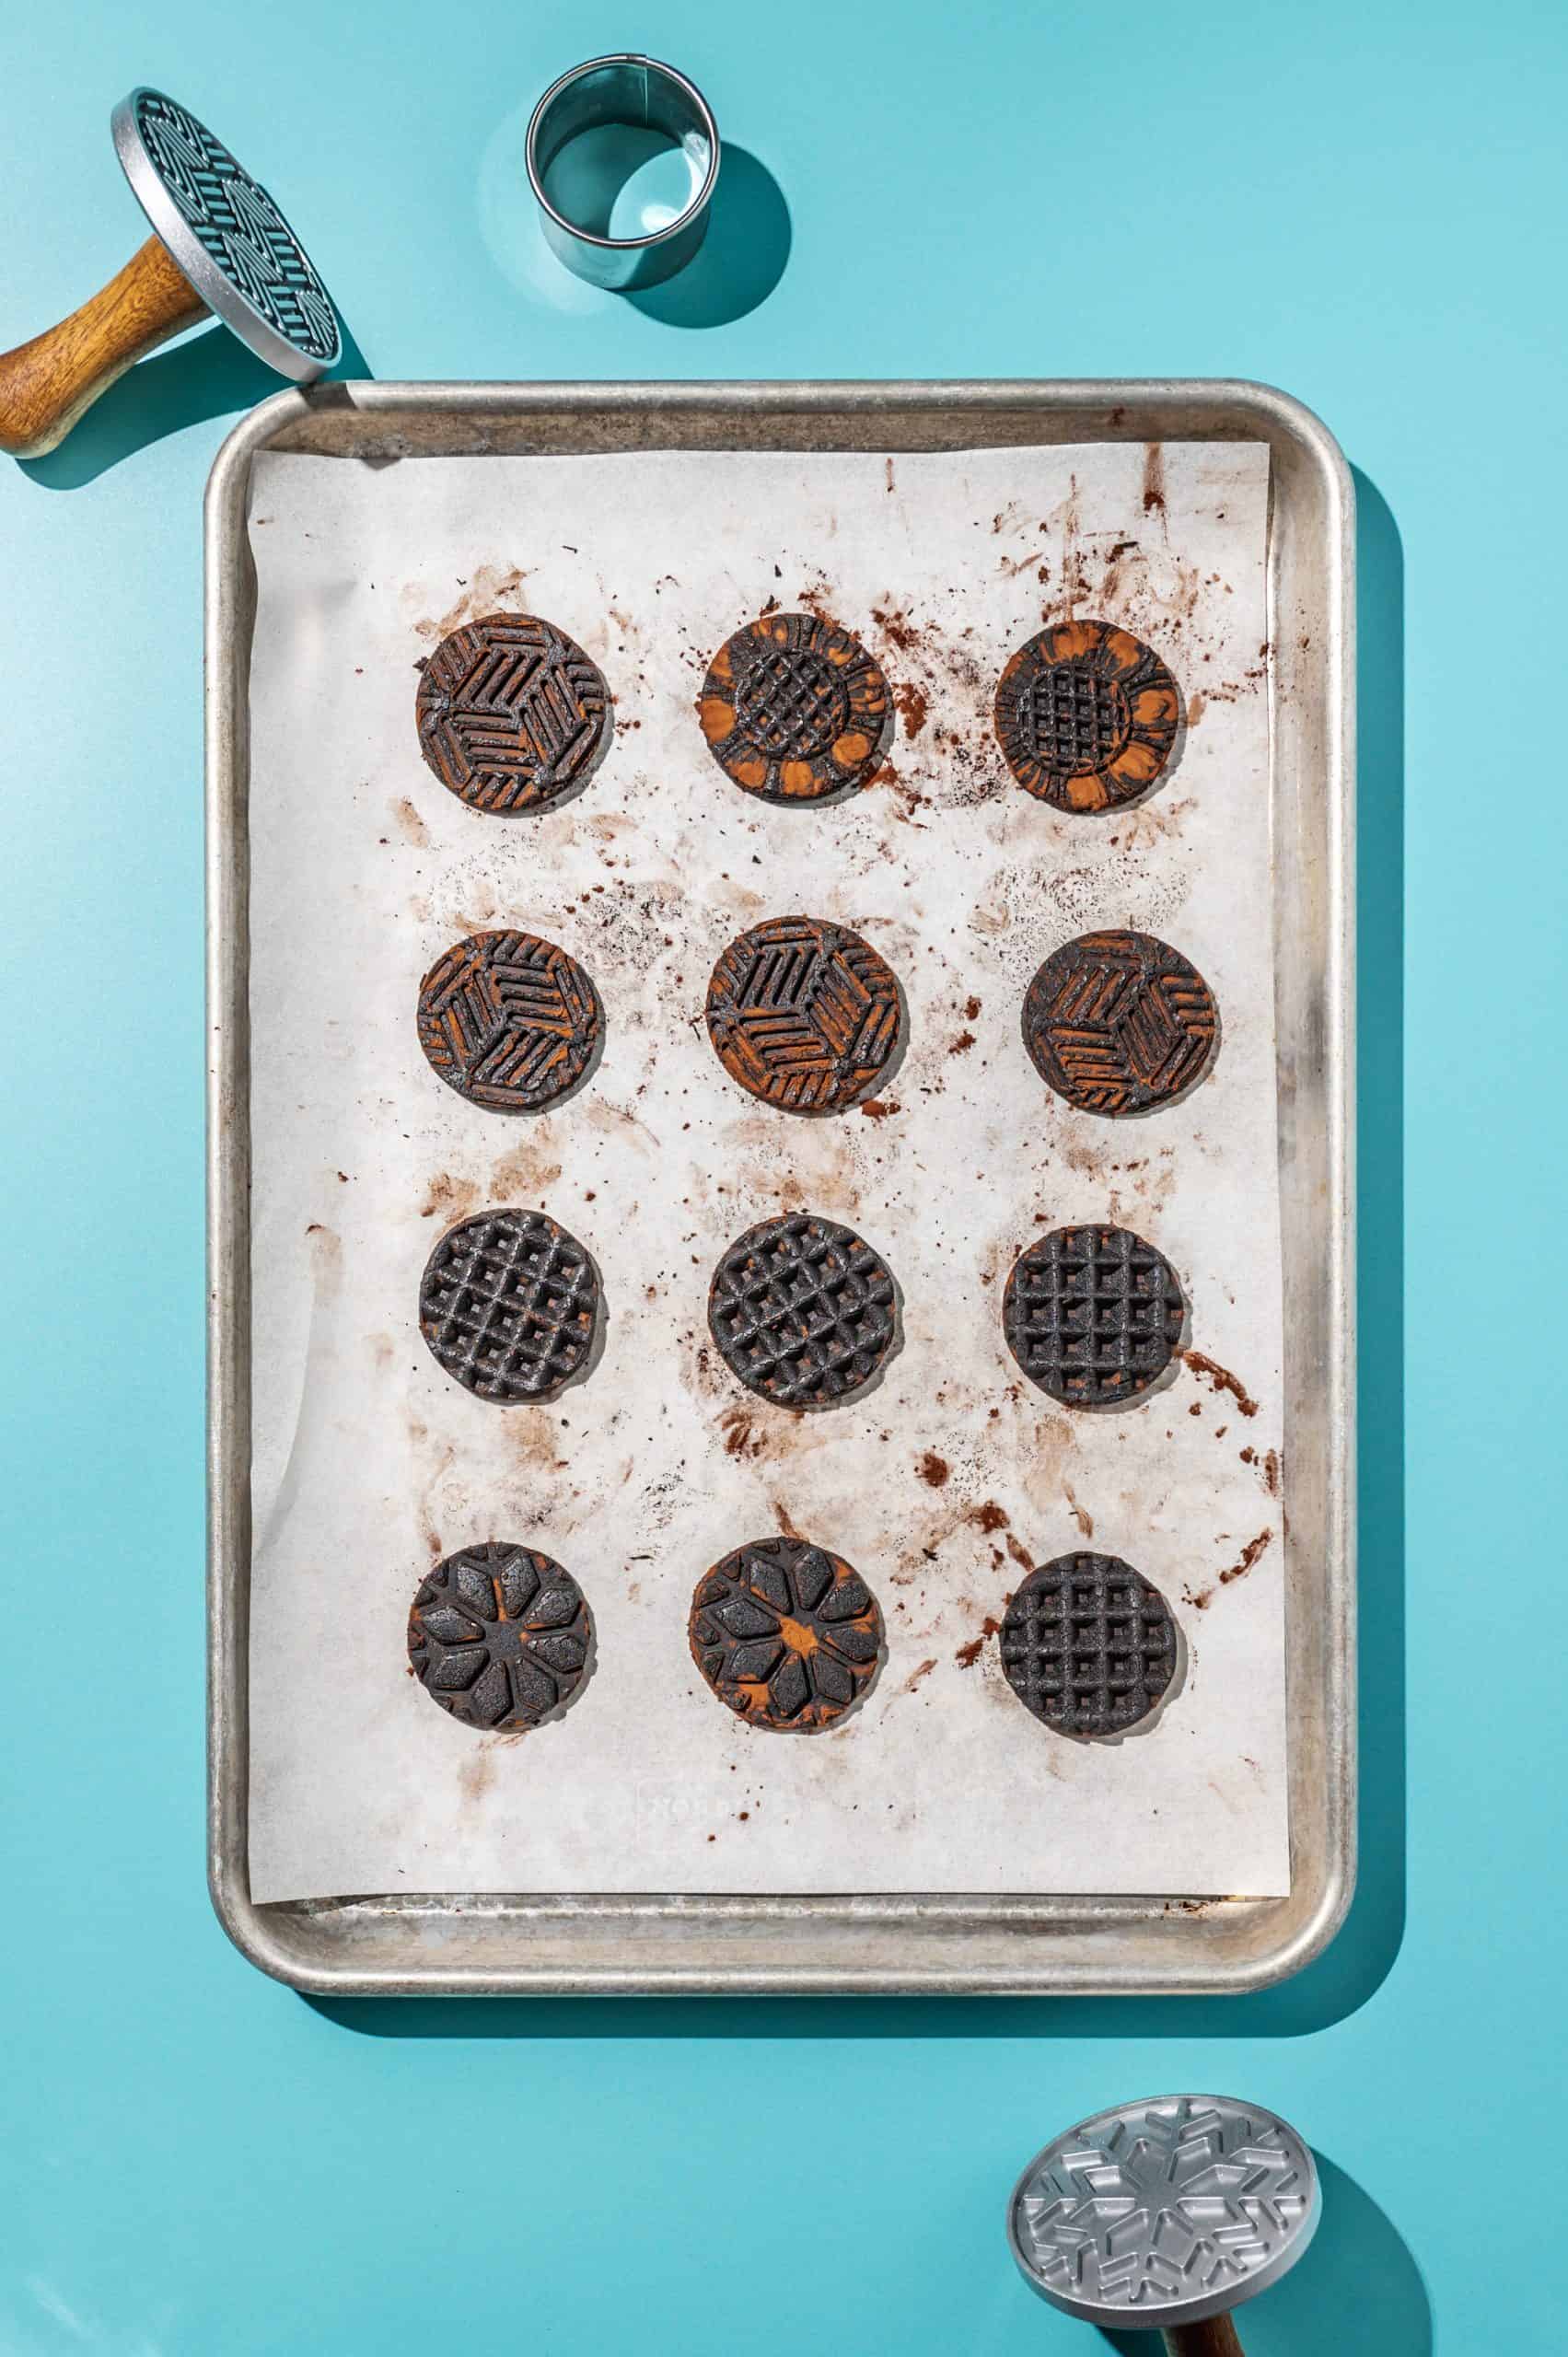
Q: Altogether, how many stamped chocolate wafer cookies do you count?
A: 12